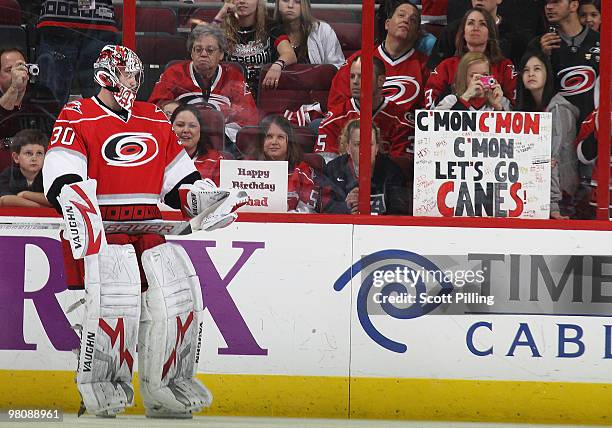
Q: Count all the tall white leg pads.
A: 2